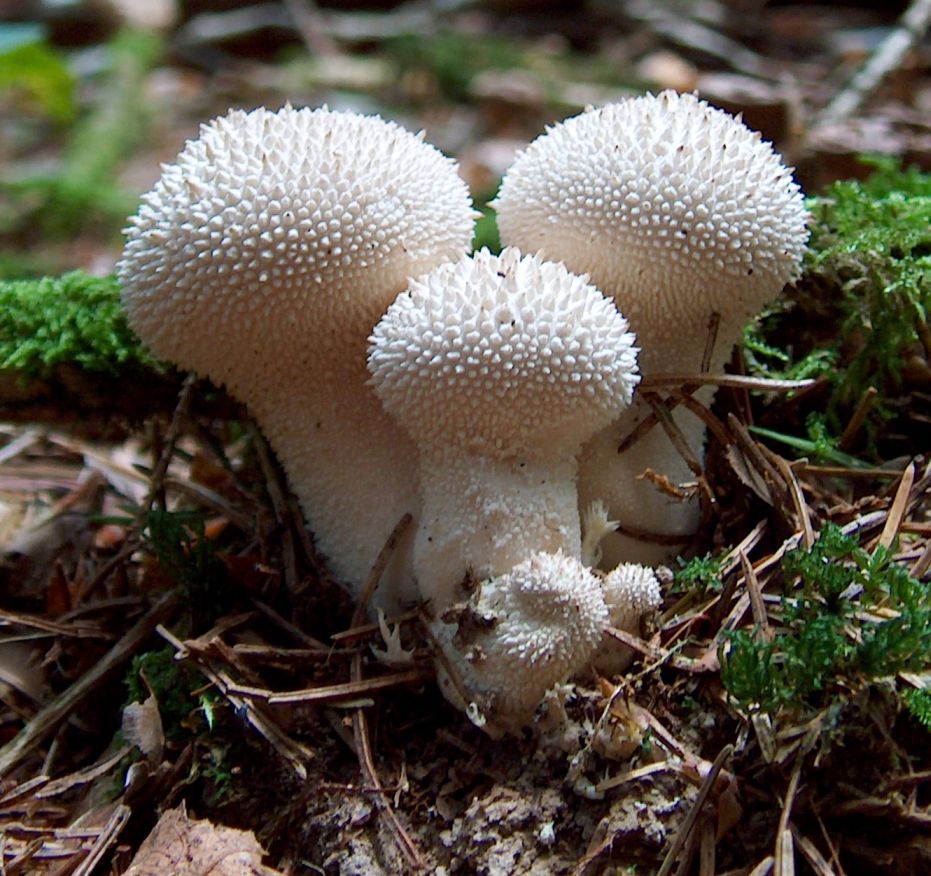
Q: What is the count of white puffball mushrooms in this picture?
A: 5